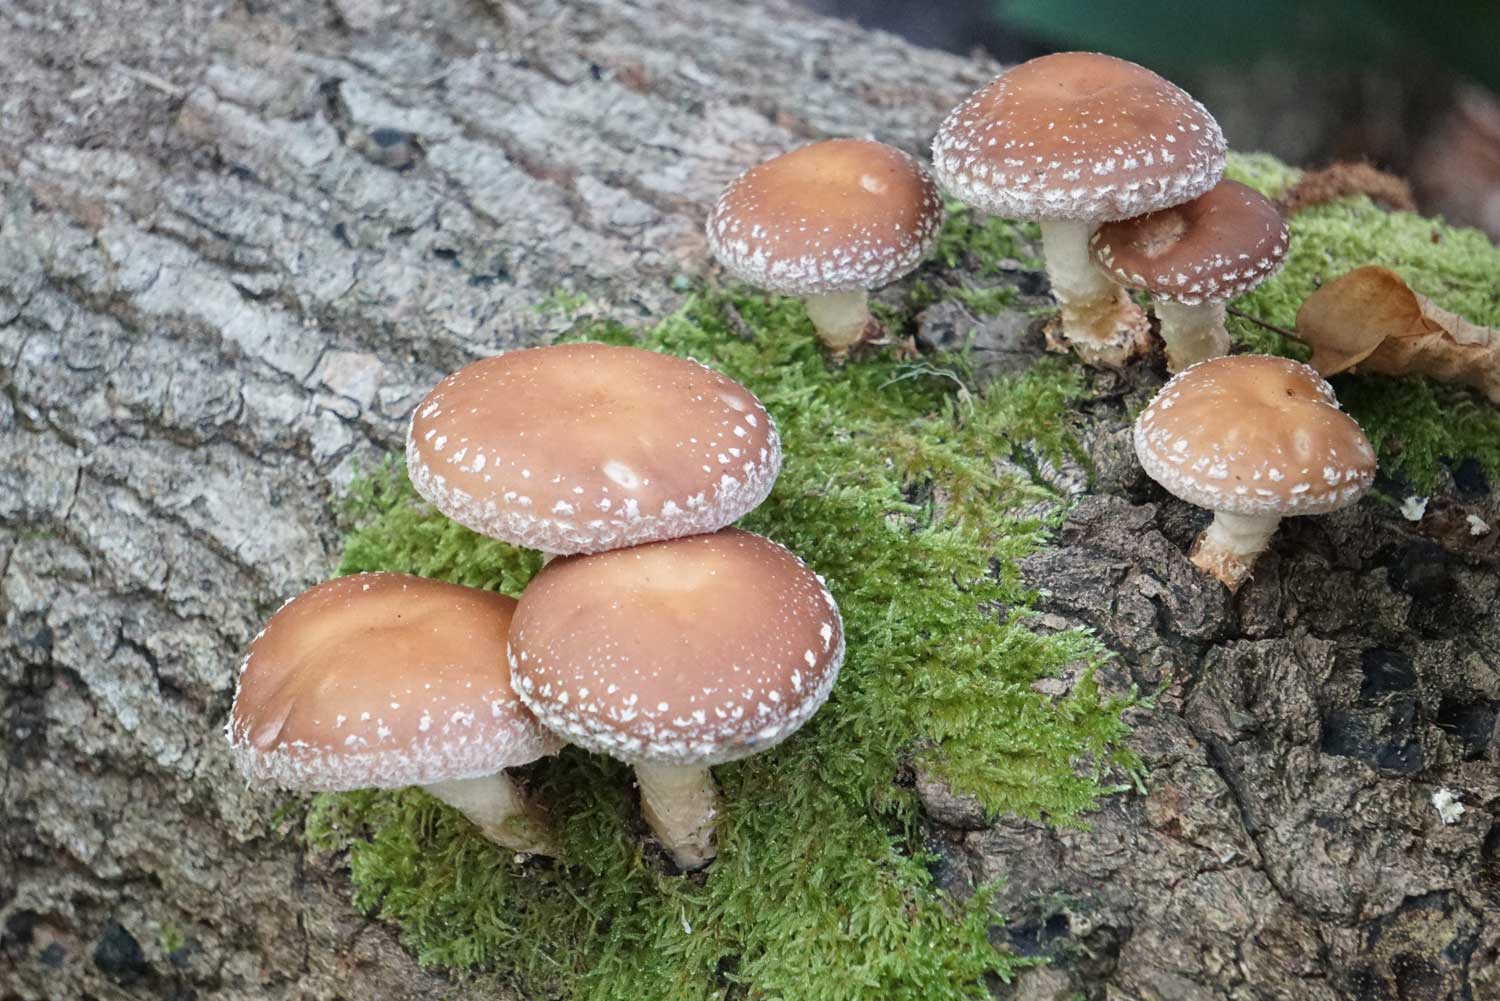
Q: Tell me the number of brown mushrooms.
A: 7